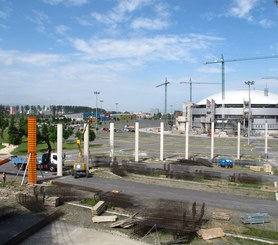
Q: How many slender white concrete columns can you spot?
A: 9